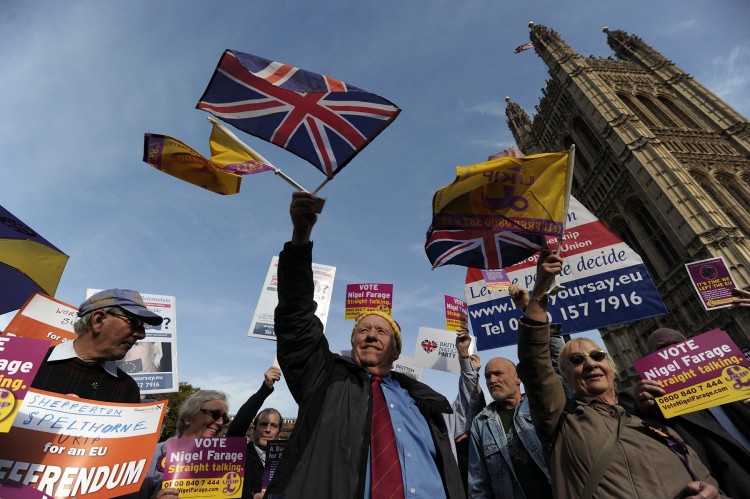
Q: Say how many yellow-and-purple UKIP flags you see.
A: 2